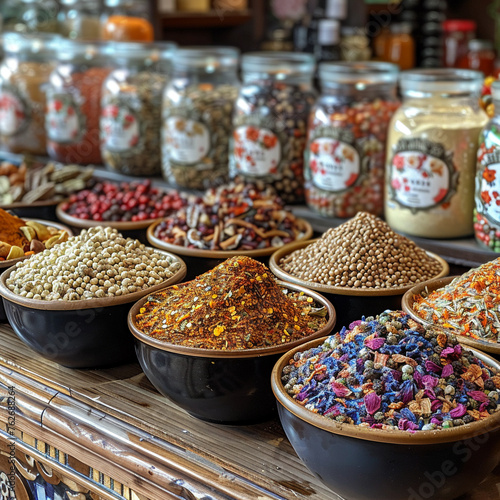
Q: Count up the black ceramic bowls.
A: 9